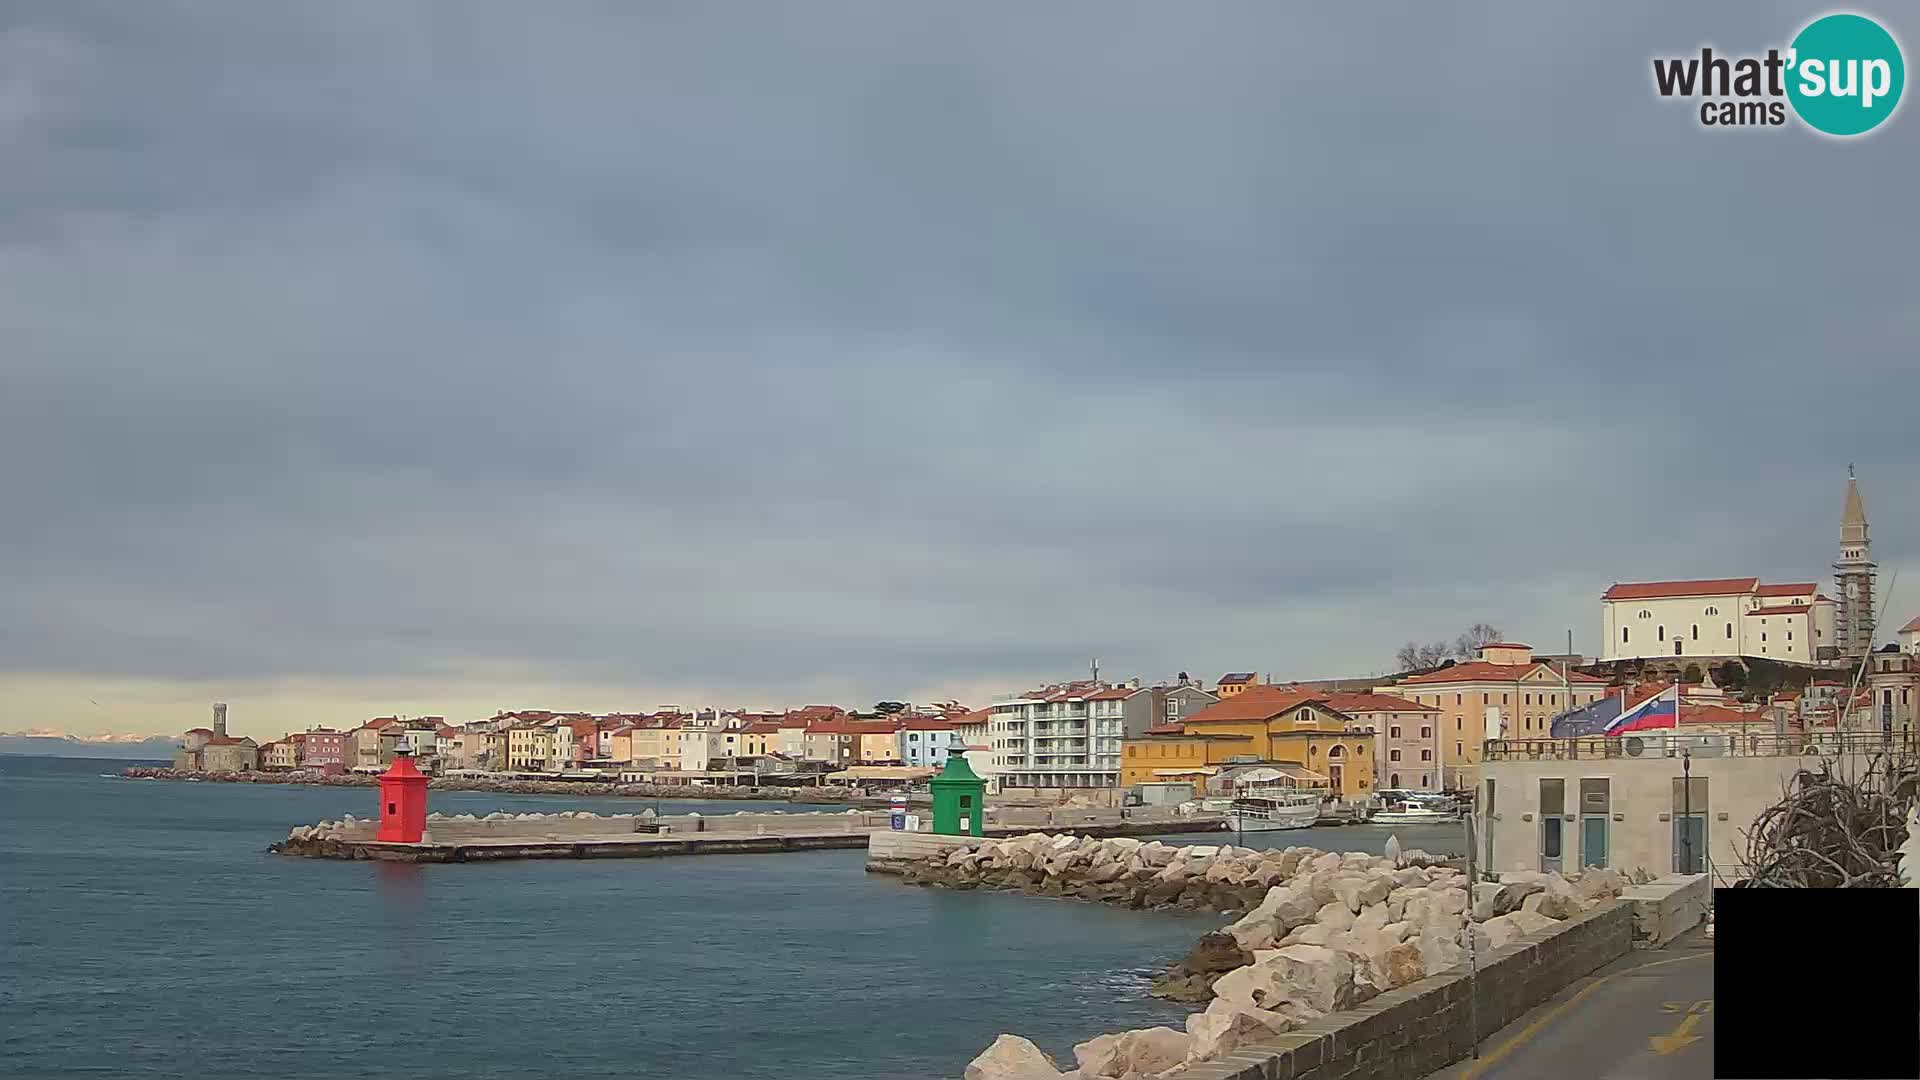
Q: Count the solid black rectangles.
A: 1